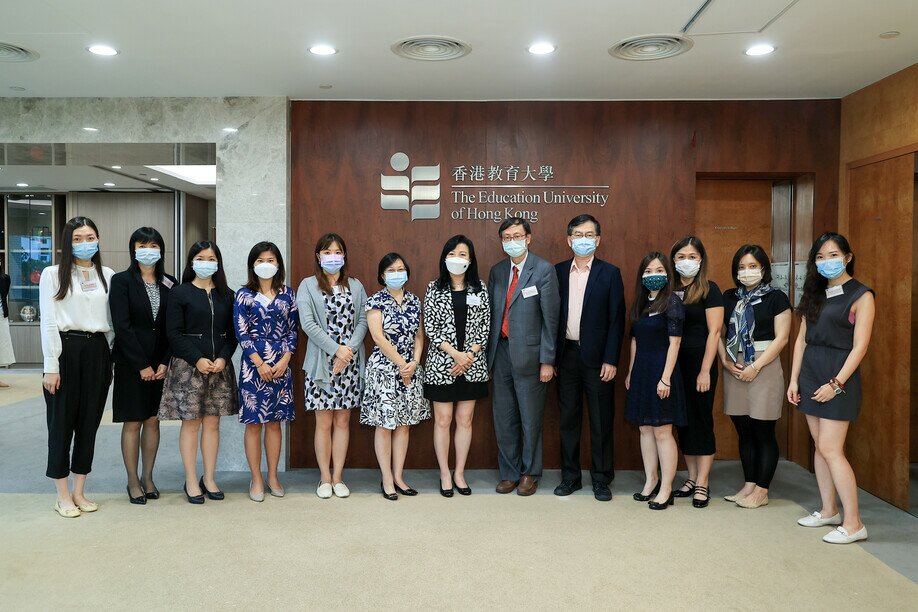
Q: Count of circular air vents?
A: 3